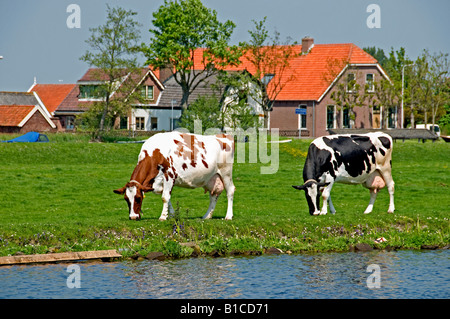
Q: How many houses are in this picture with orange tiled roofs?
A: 3